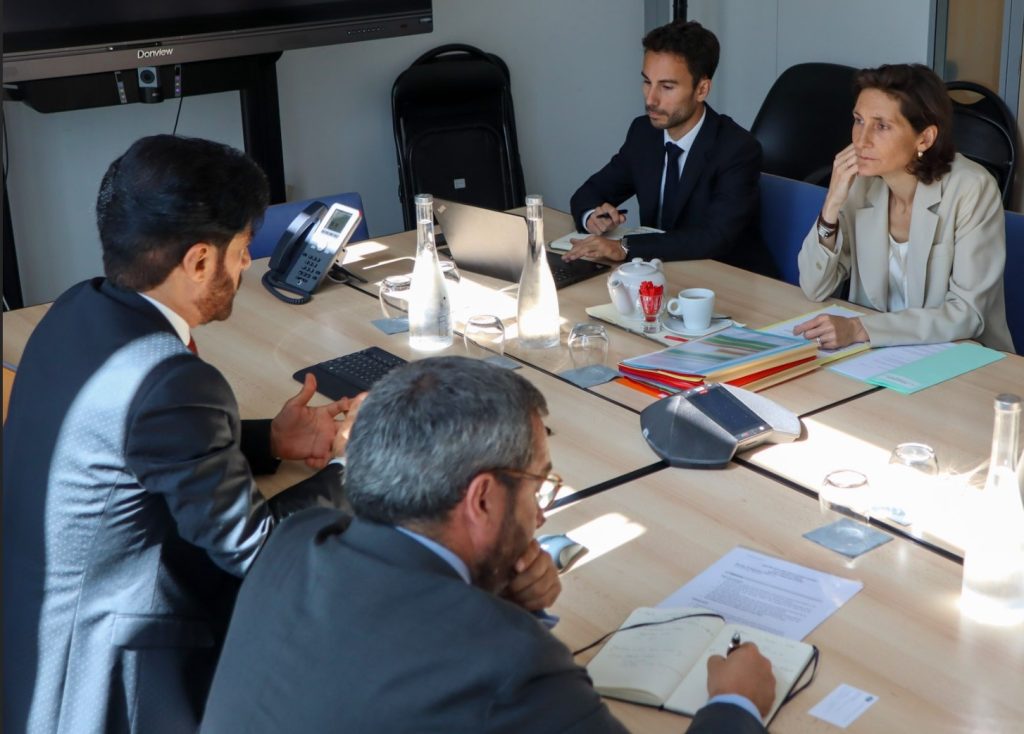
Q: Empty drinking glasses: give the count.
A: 6